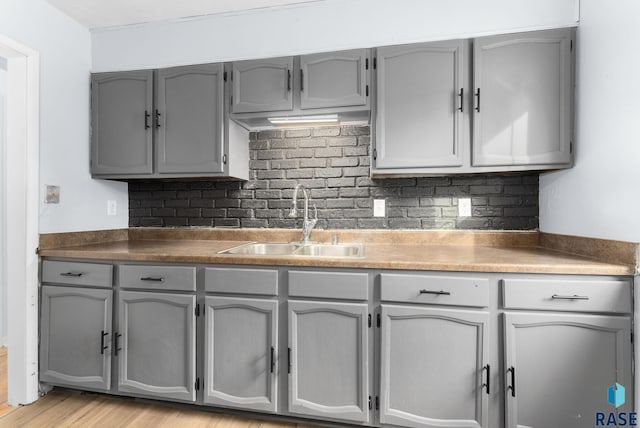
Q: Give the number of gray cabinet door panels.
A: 12